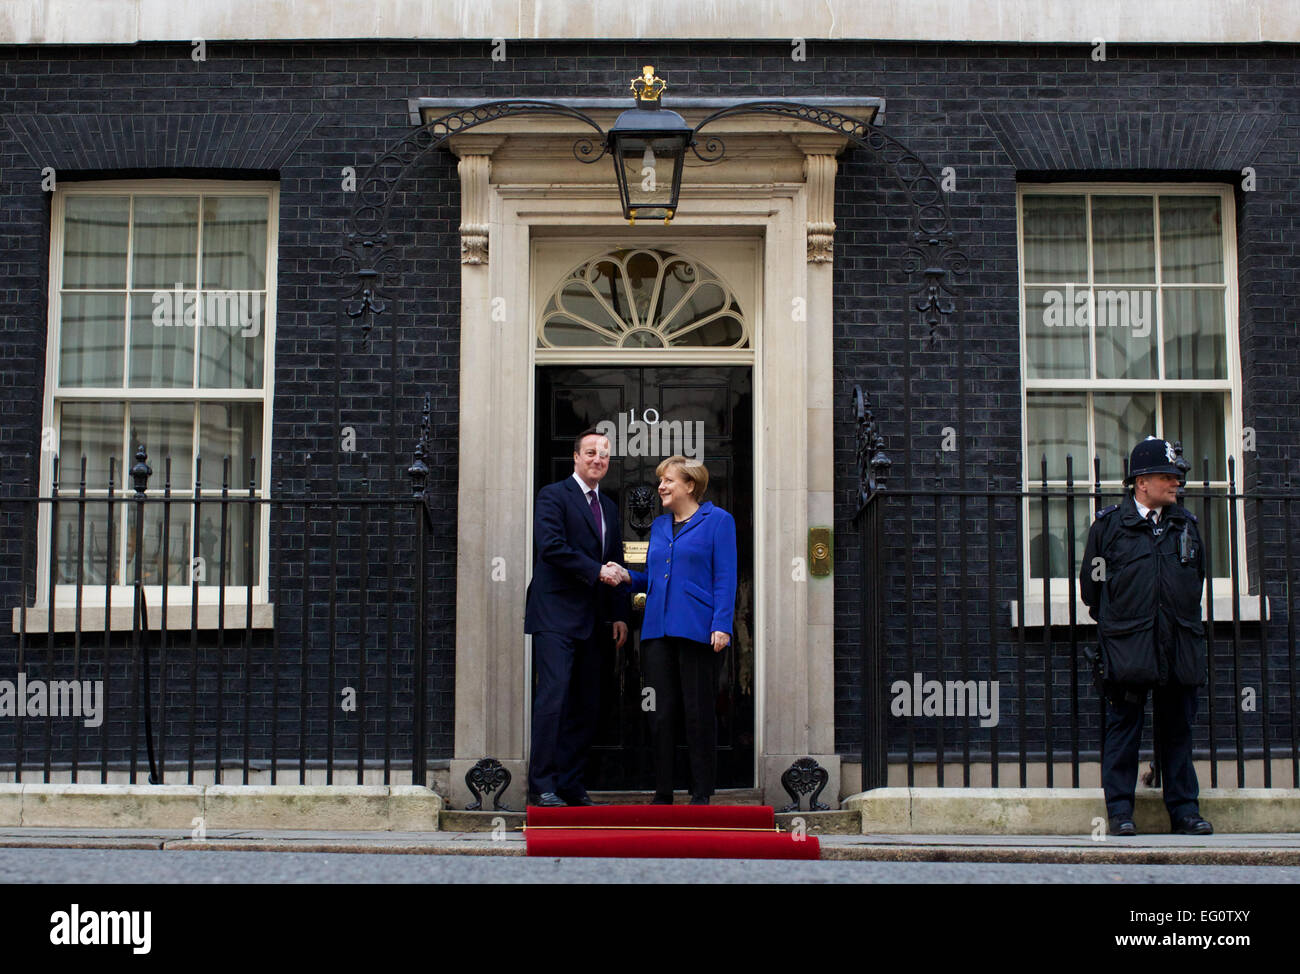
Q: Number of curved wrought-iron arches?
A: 2